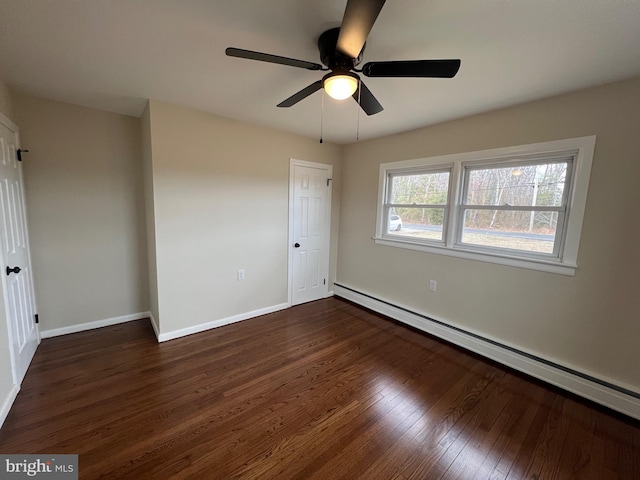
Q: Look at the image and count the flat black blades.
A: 5